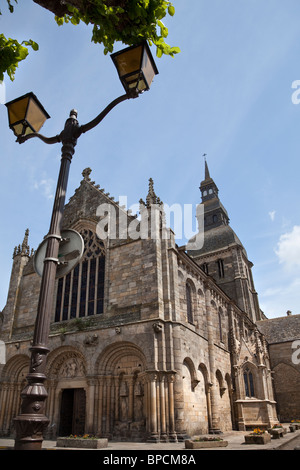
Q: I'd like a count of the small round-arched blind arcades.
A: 4